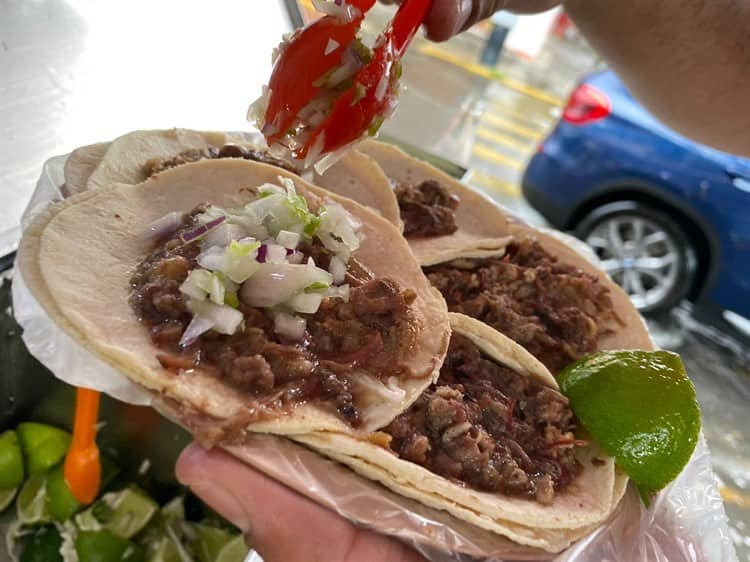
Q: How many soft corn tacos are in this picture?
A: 5